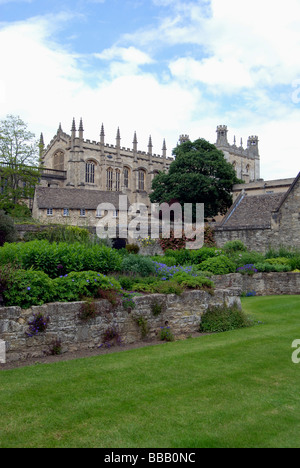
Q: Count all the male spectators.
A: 0